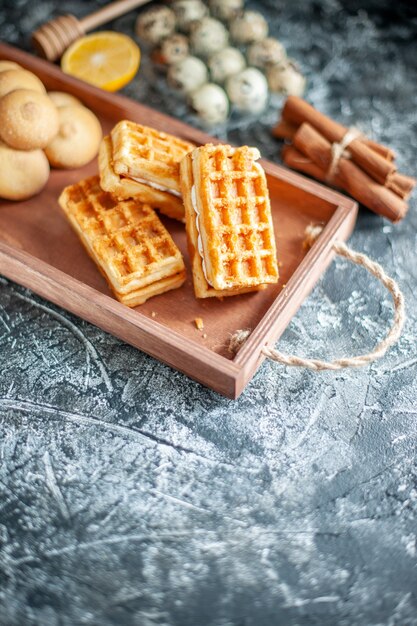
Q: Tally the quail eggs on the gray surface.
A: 12